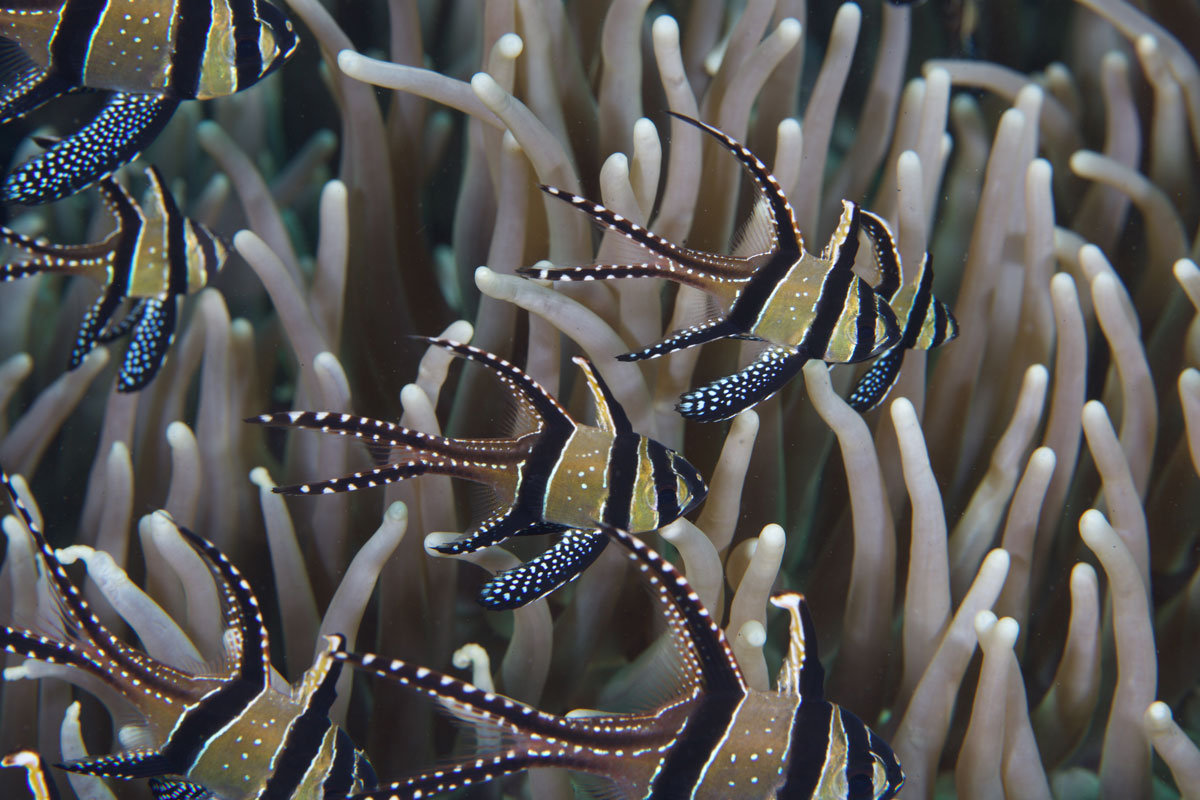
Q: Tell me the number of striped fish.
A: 7